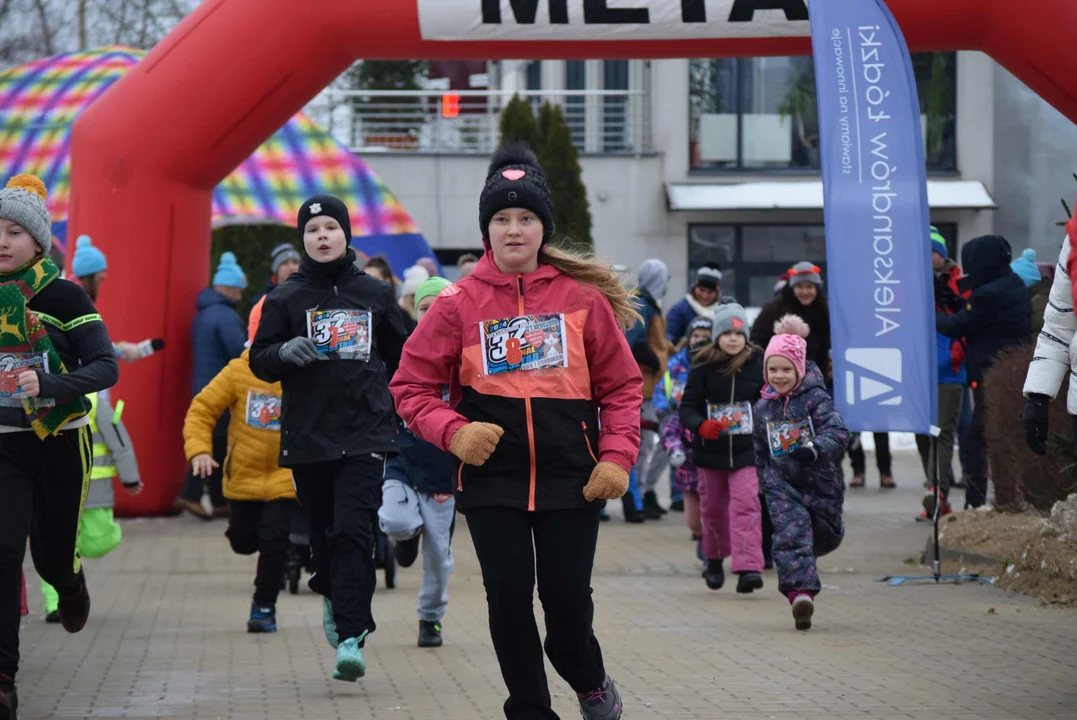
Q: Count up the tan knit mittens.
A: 2